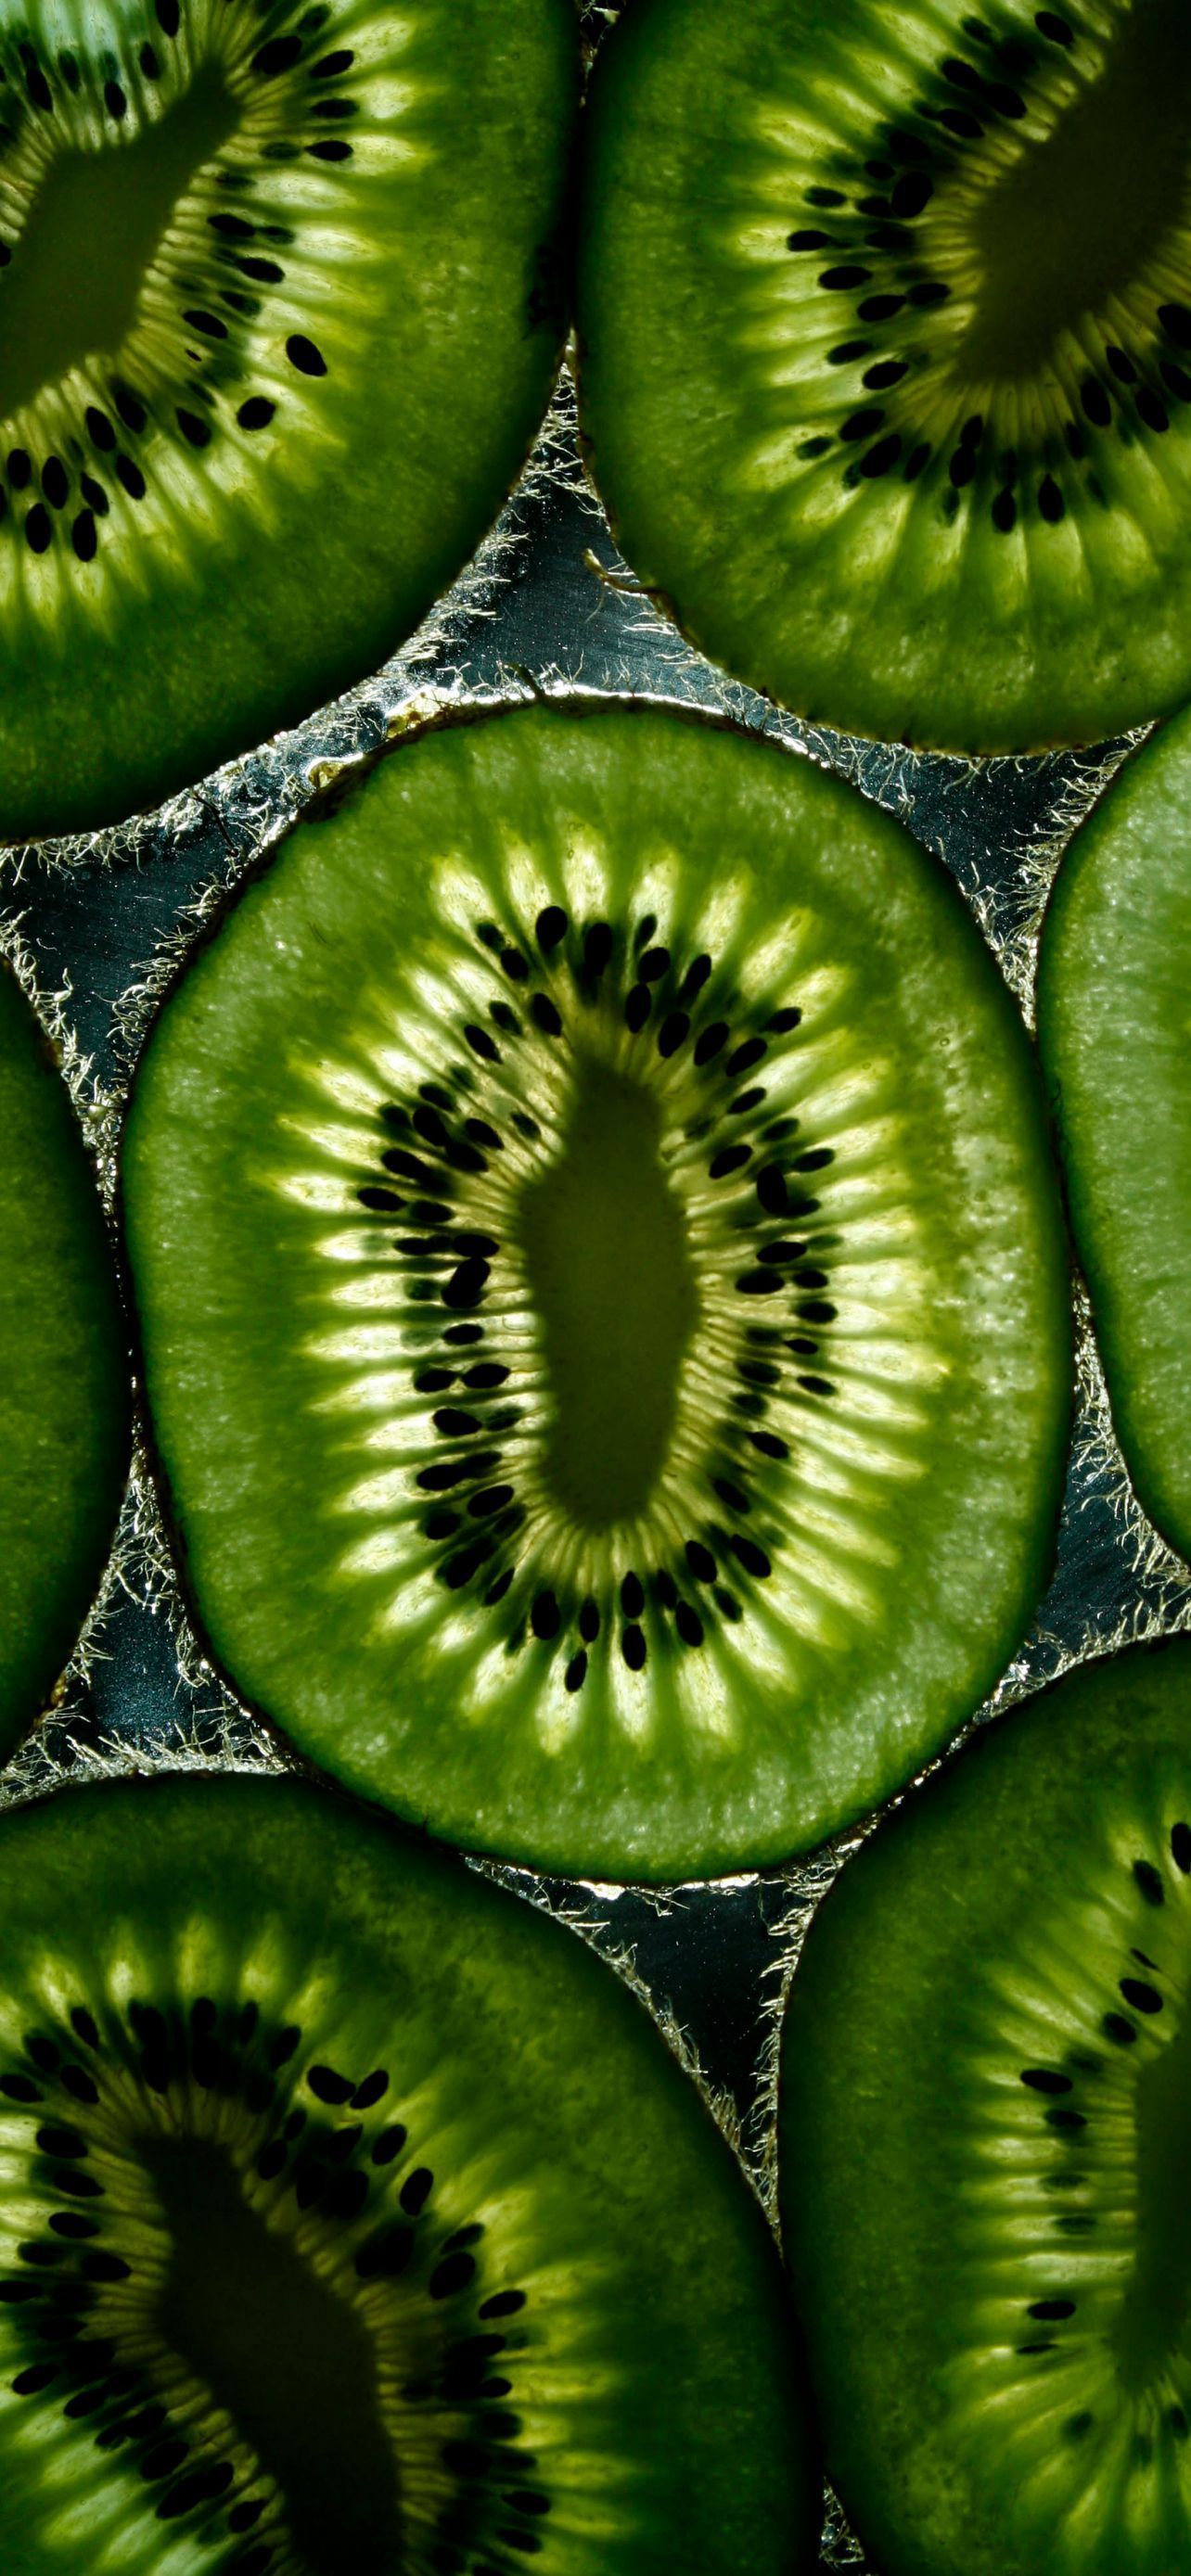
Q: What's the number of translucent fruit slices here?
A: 7